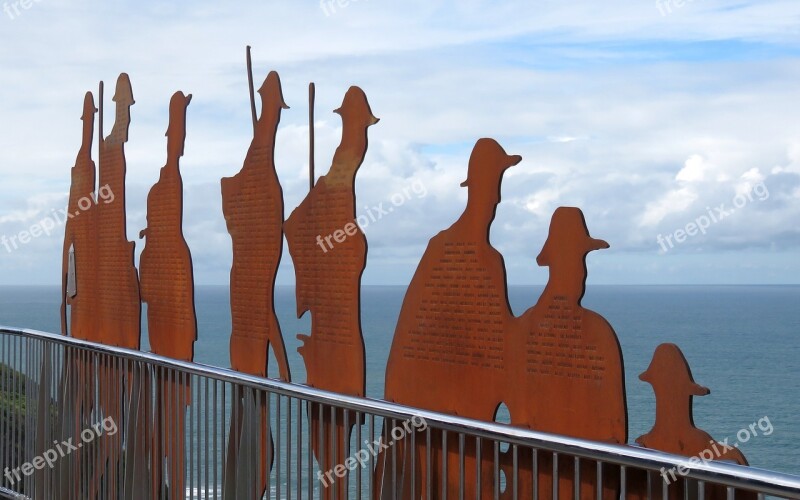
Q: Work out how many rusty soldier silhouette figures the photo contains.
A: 8